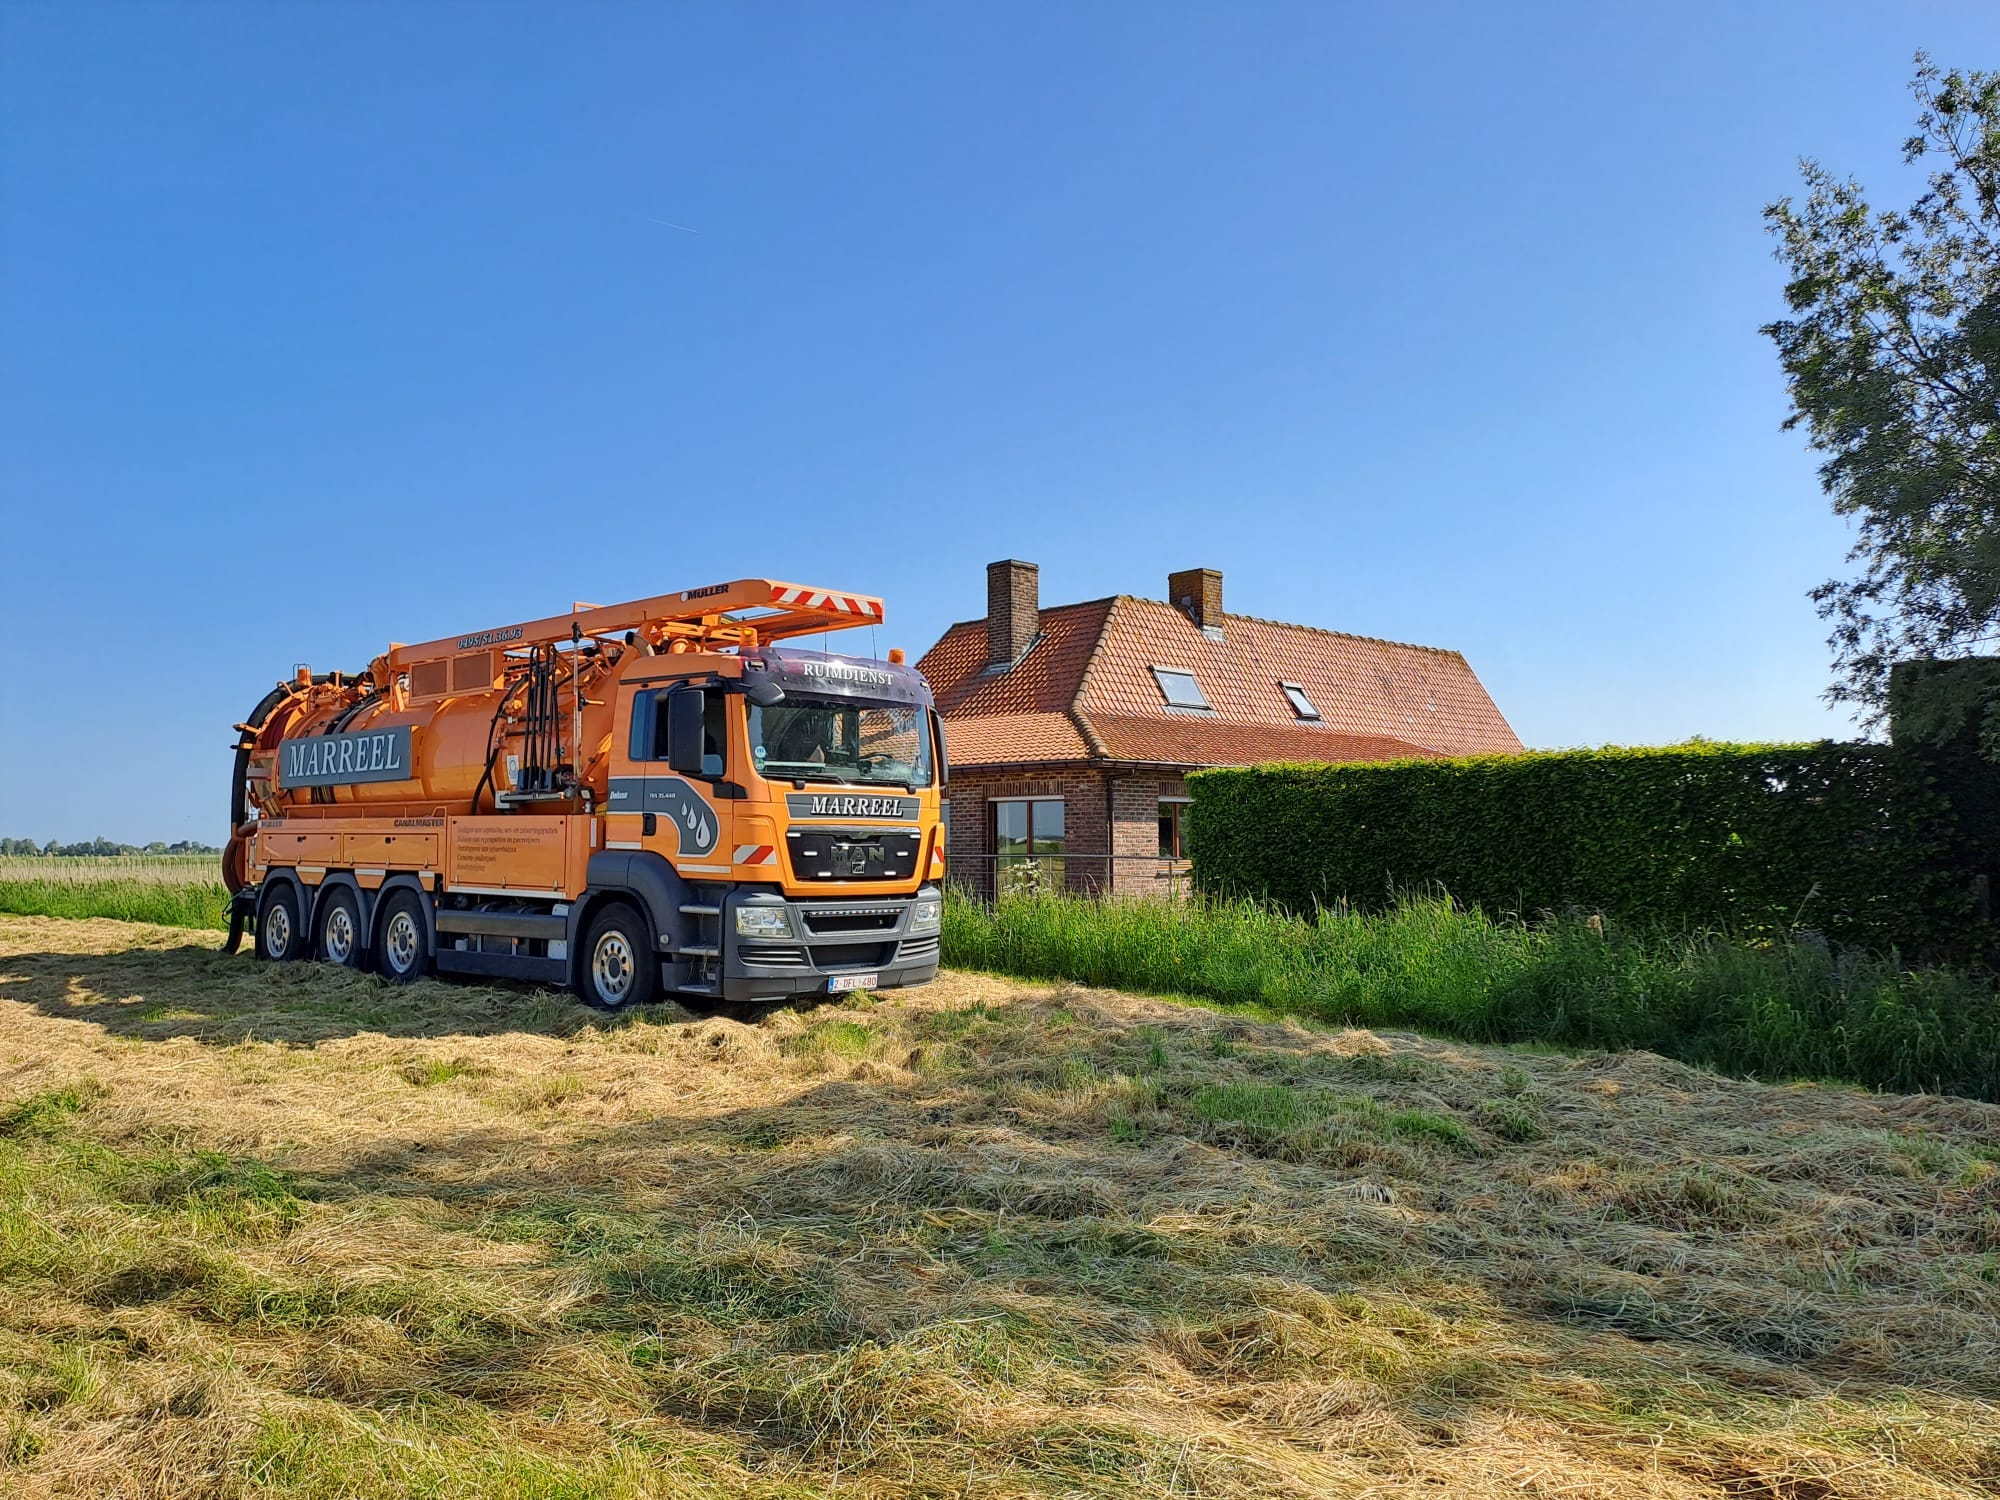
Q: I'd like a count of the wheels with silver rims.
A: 4